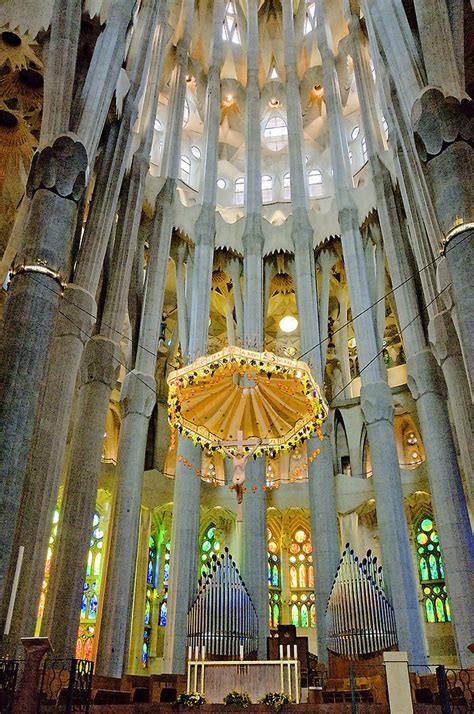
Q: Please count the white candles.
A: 7